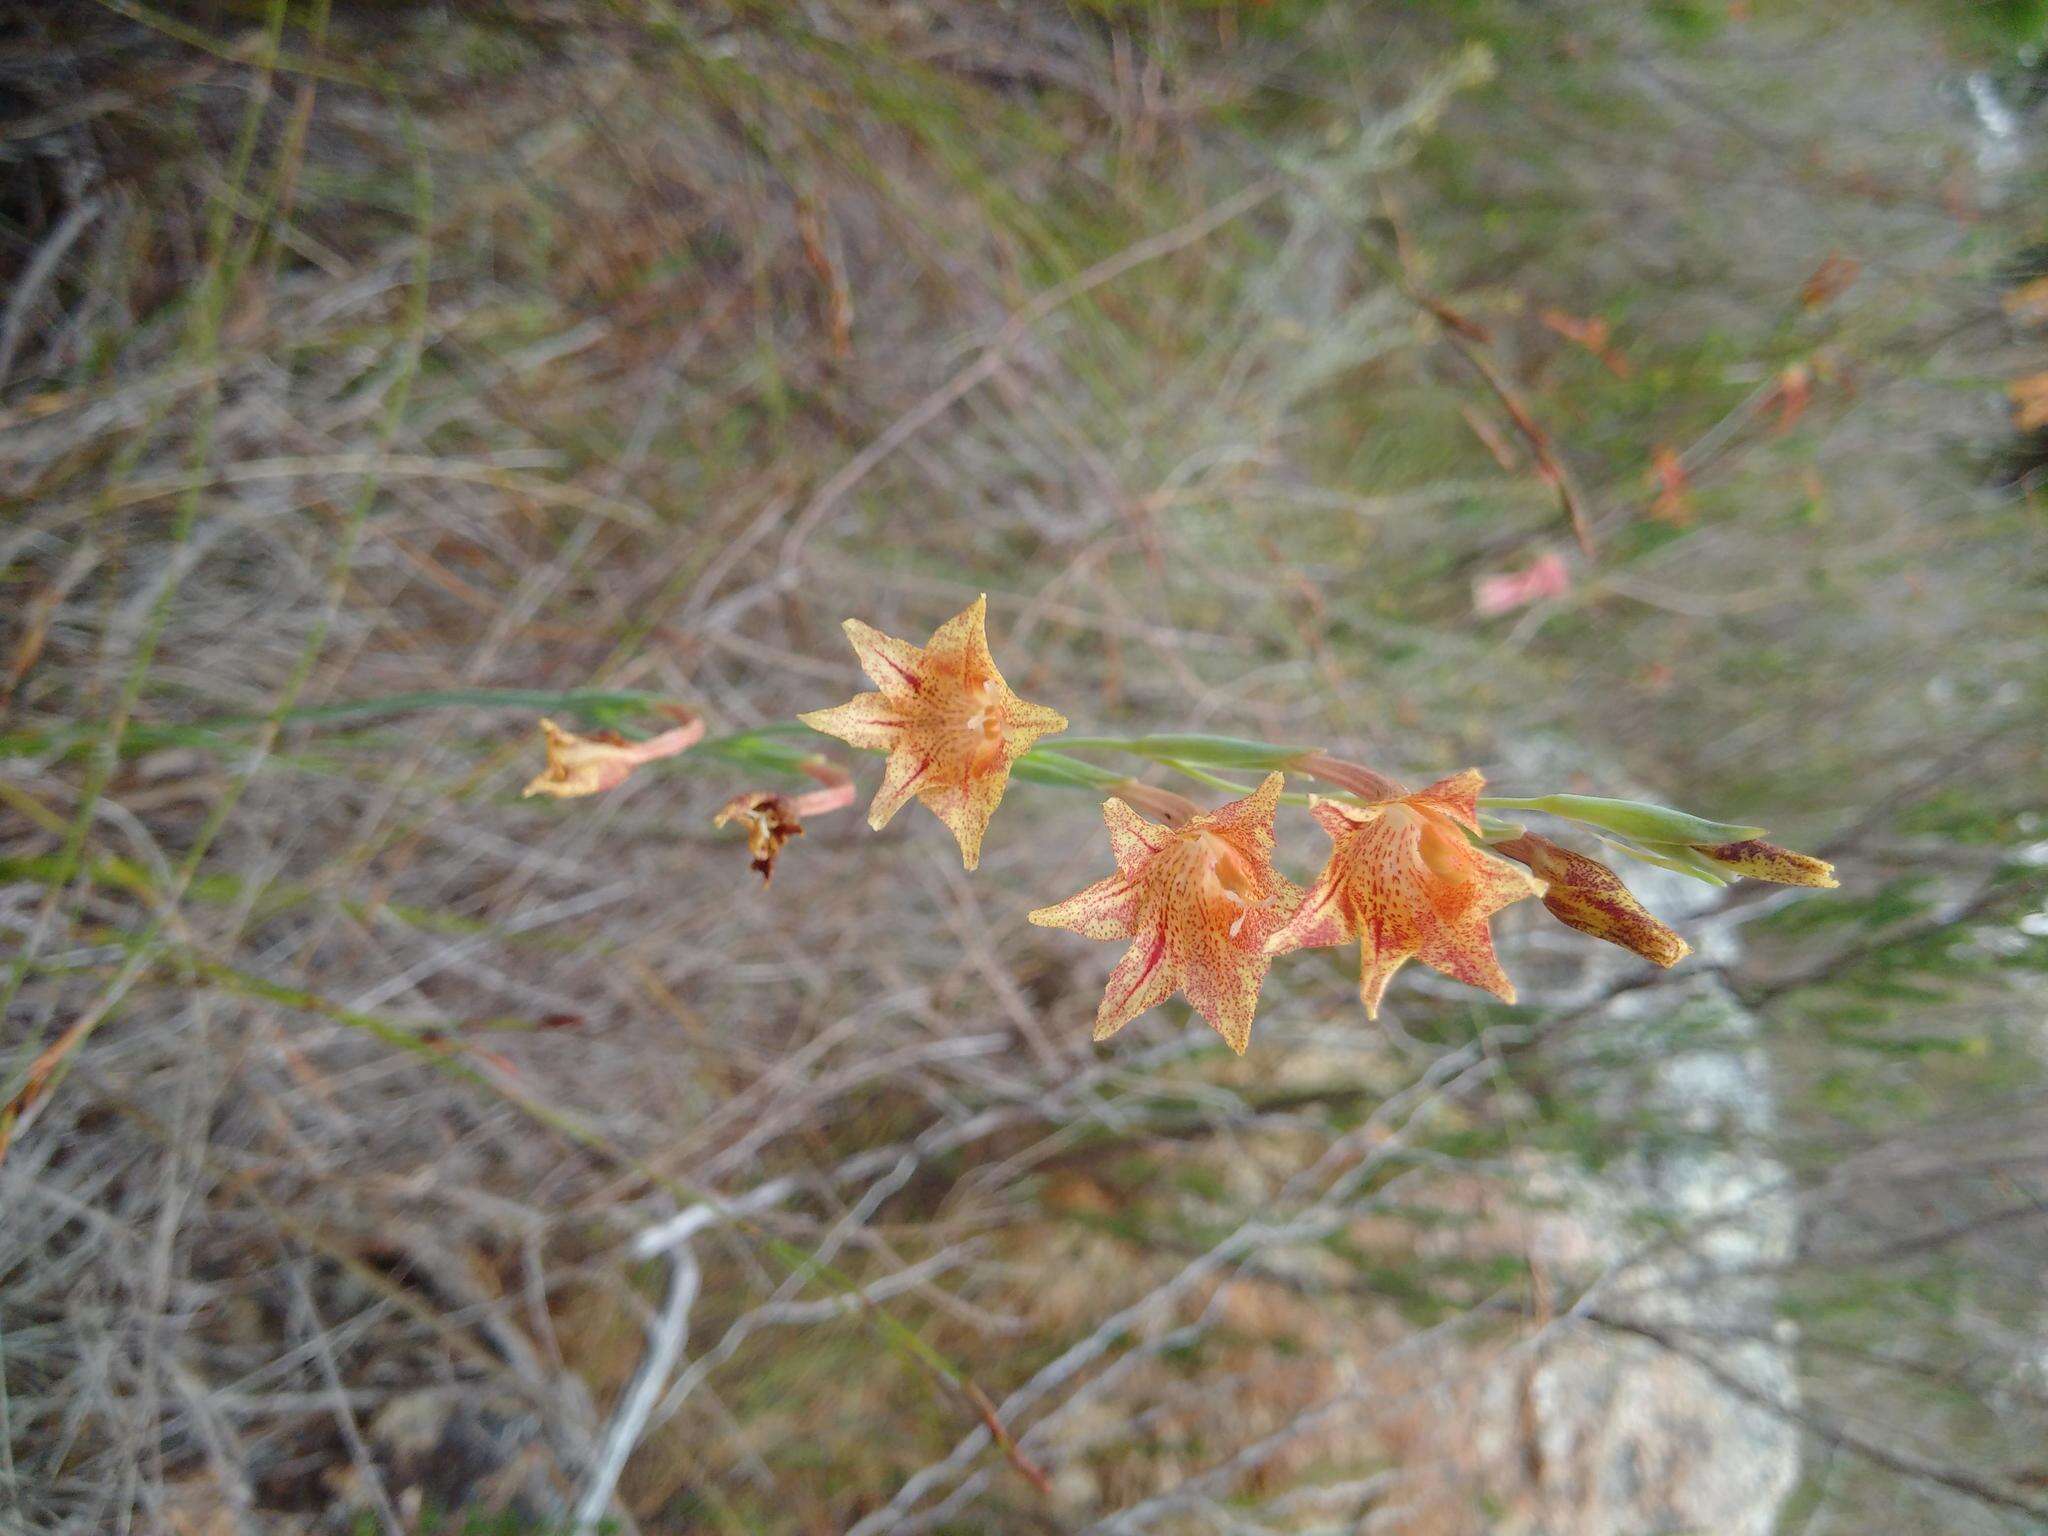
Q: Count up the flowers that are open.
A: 3